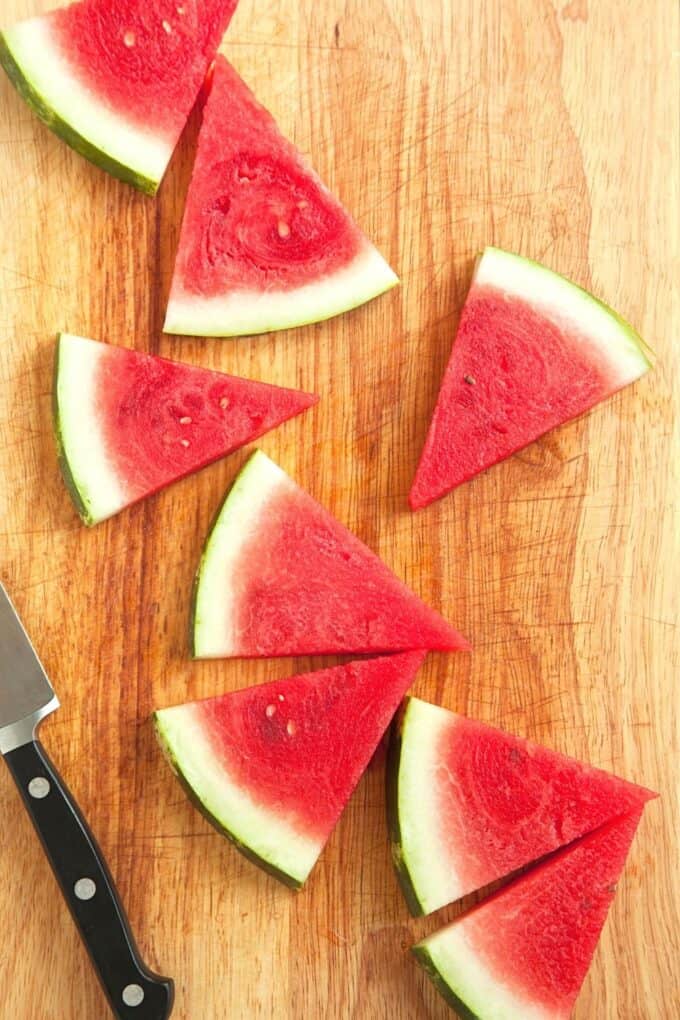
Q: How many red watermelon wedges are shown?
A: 8